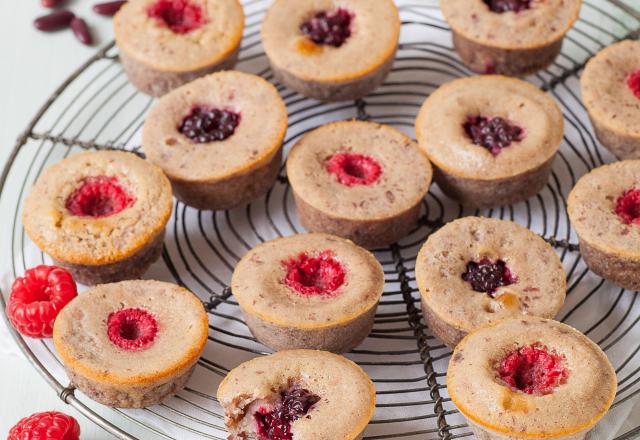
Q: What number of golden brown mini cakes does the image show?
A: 14